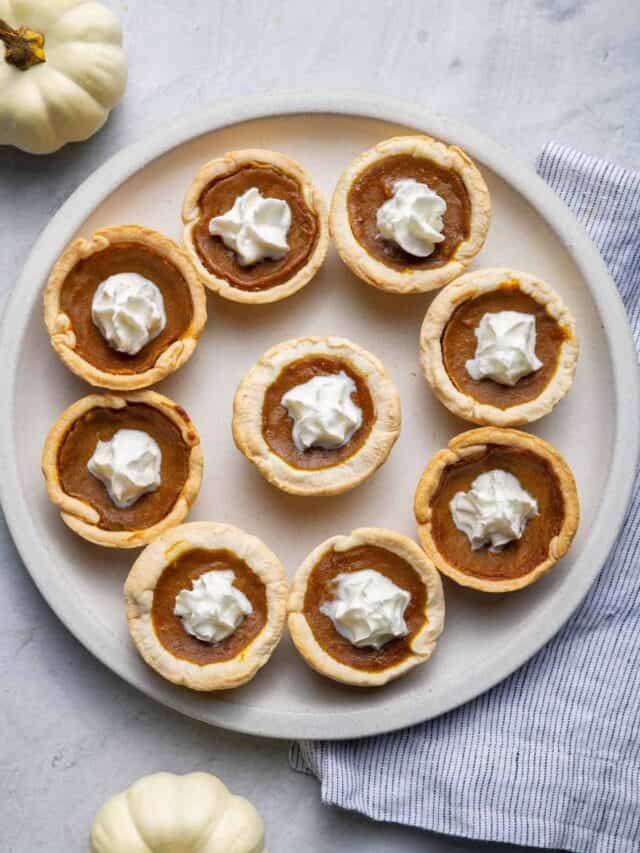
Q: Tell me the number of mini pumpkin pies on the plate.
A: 9